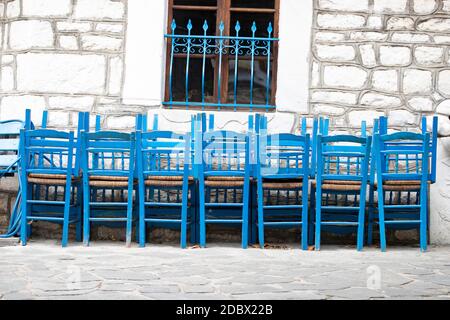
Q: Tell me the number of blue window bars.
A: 7